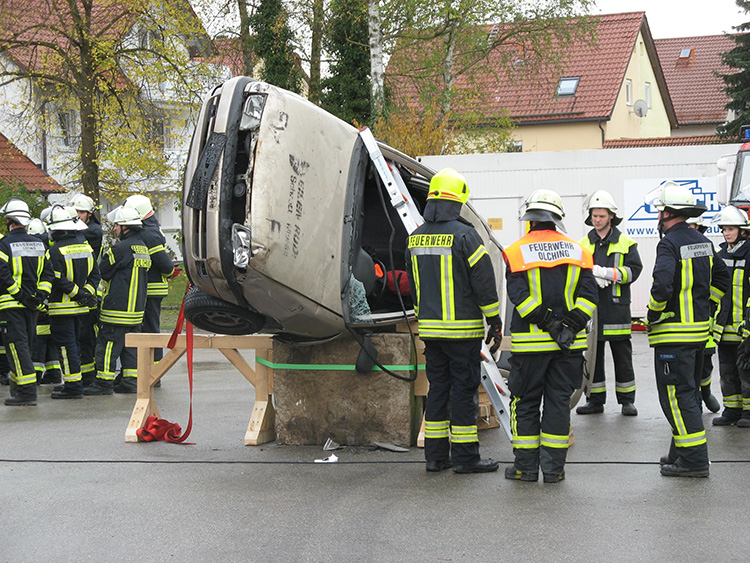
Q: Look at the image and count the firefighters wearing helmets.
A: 13